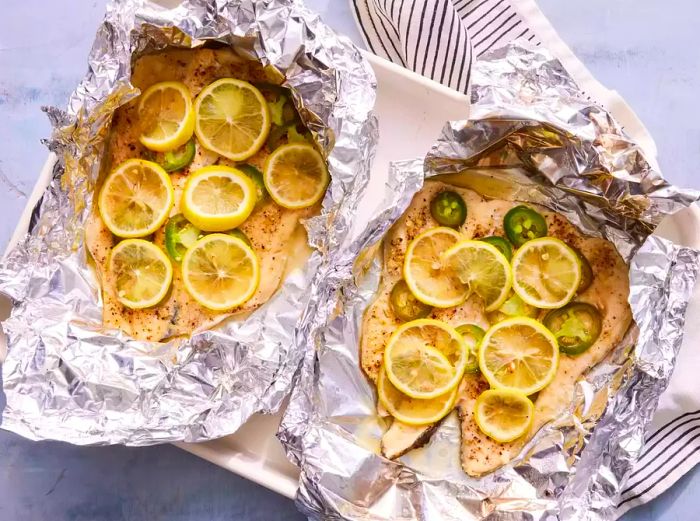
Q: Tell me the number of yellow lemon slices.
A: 14